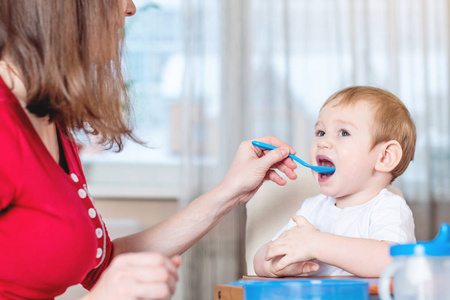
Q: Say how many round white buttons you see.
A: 5